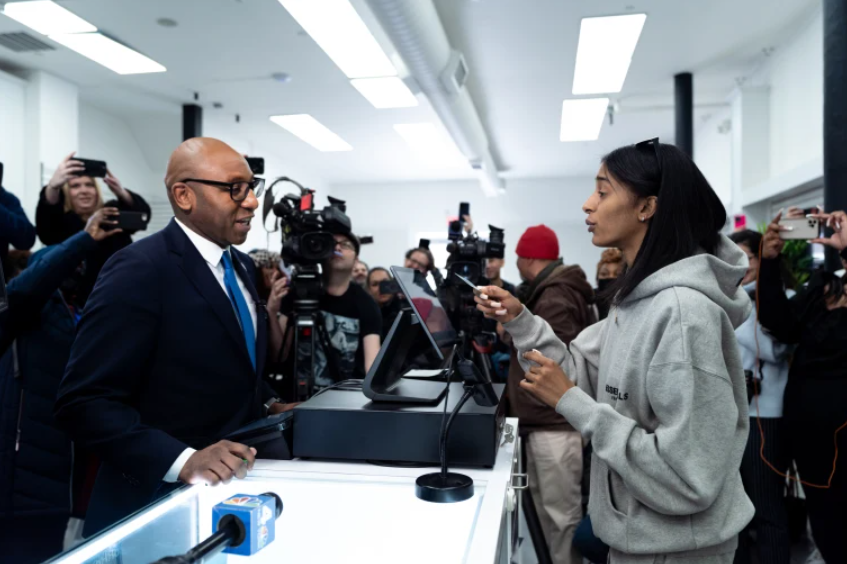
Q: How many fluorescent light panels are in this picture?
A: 8